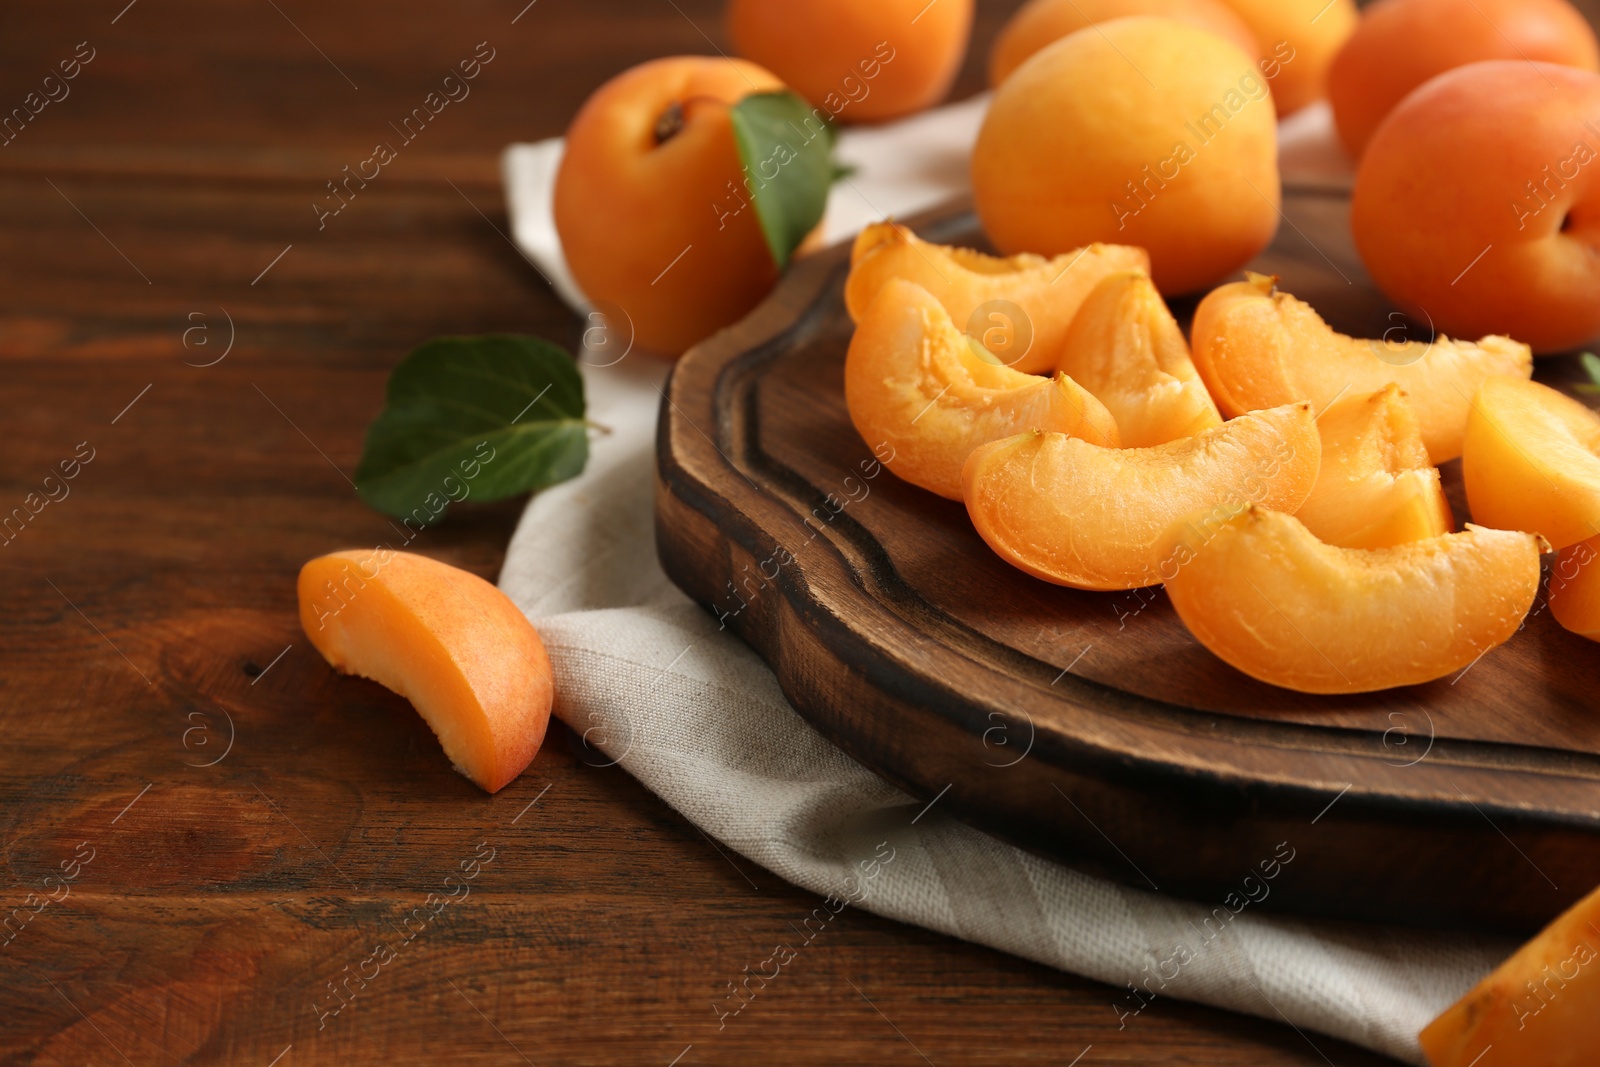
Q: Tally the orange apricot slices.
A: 11